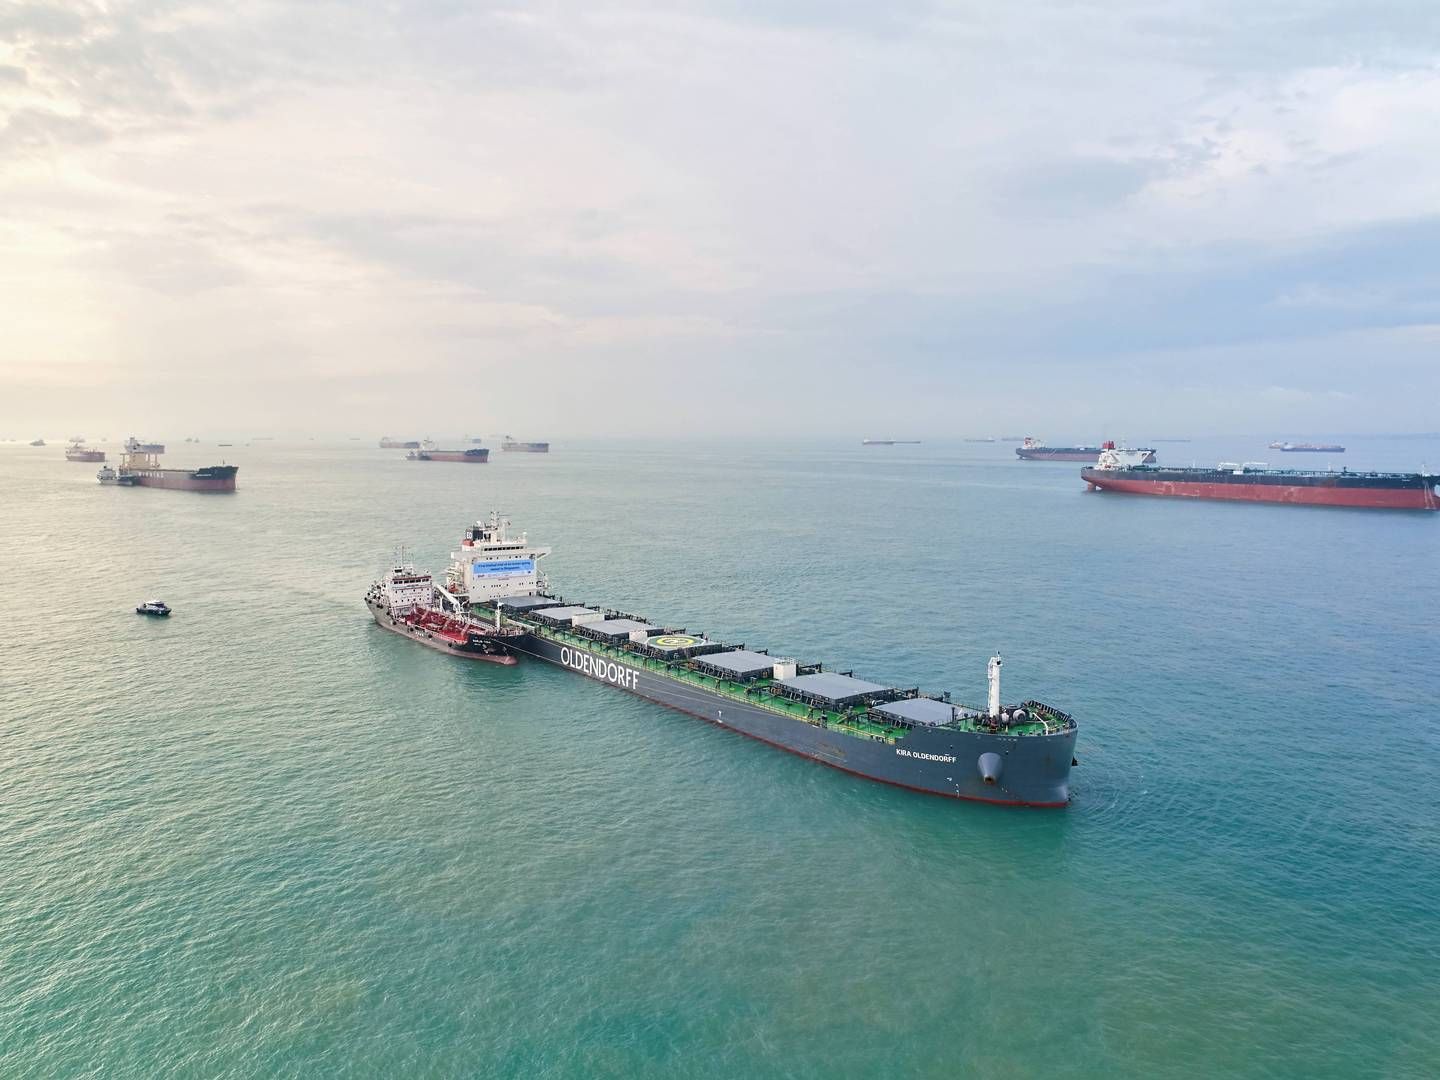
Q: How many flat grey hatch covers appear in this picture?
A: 6